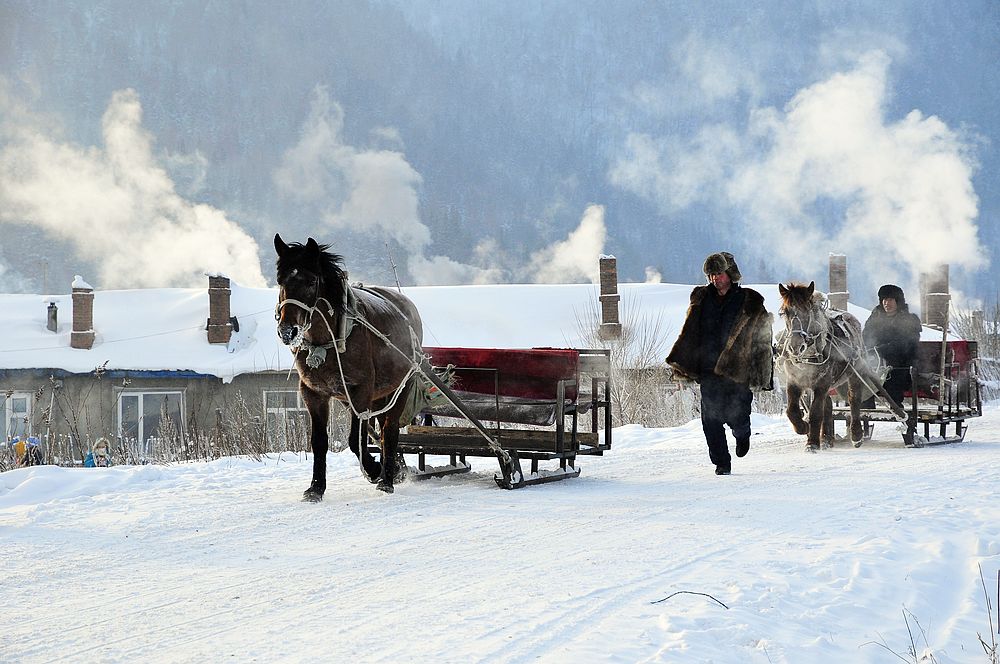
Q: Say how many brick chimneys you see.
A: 5